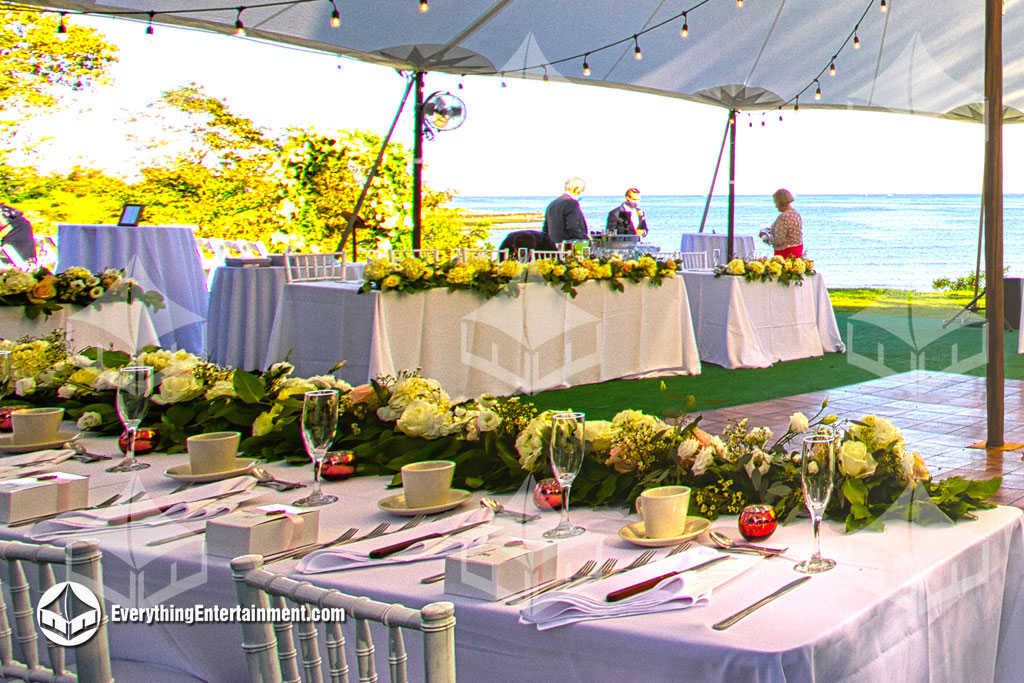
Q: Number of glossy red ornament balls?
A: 5